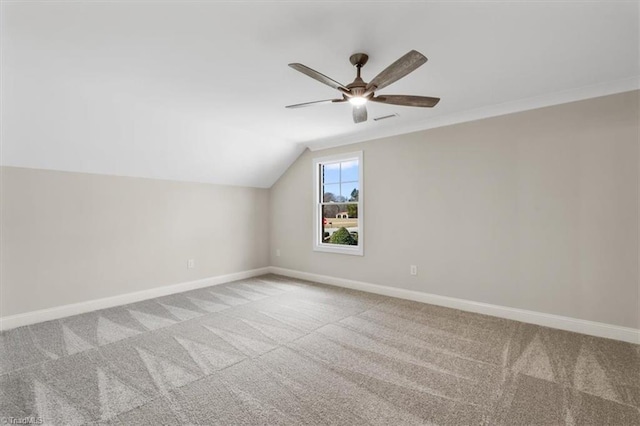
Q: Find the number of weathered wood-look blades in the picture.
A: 5